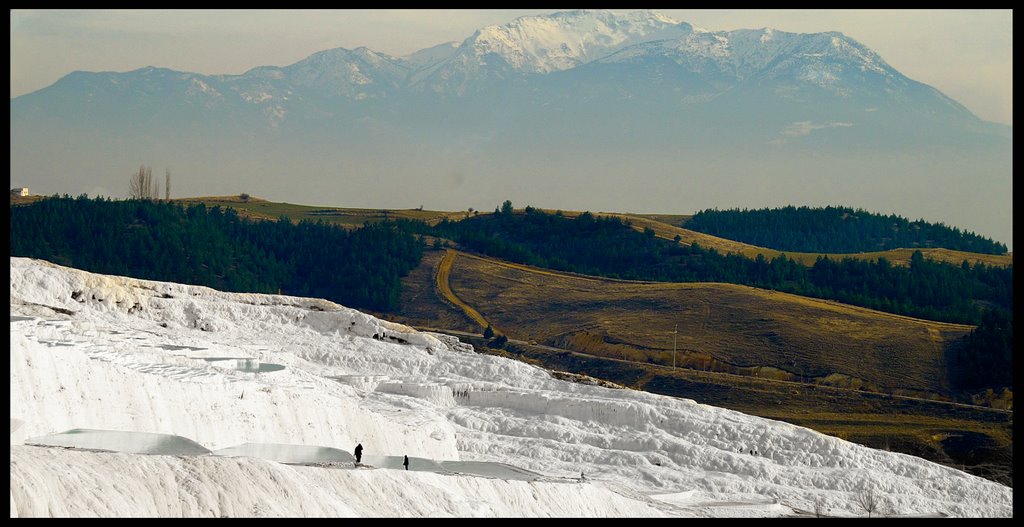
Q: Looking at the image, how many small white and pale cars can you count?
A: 0